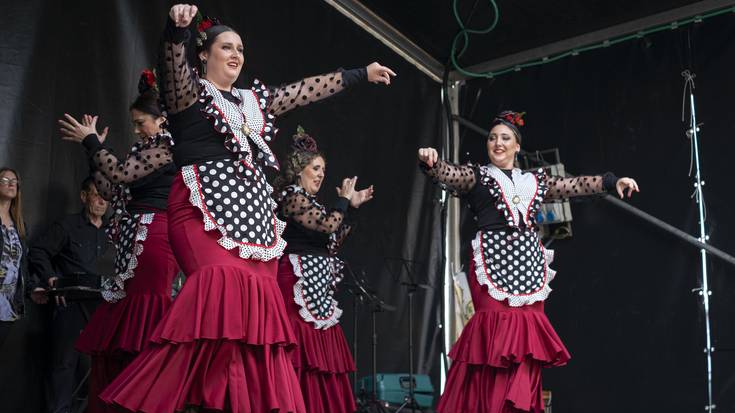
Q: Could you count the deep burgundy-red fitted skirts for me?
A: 4